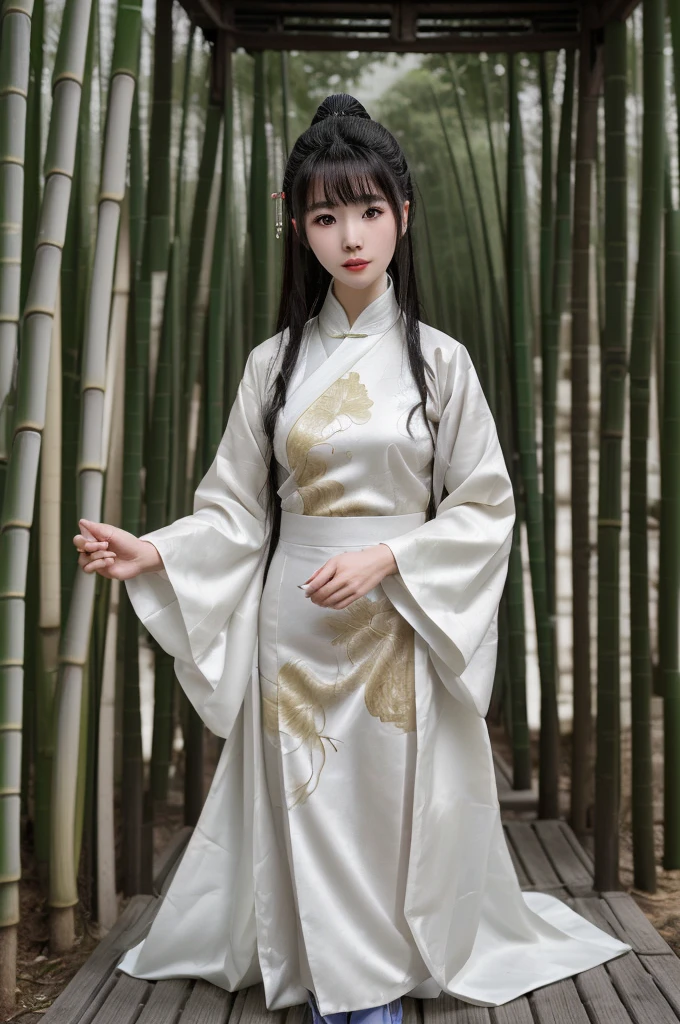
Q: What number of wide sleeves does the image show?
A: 2